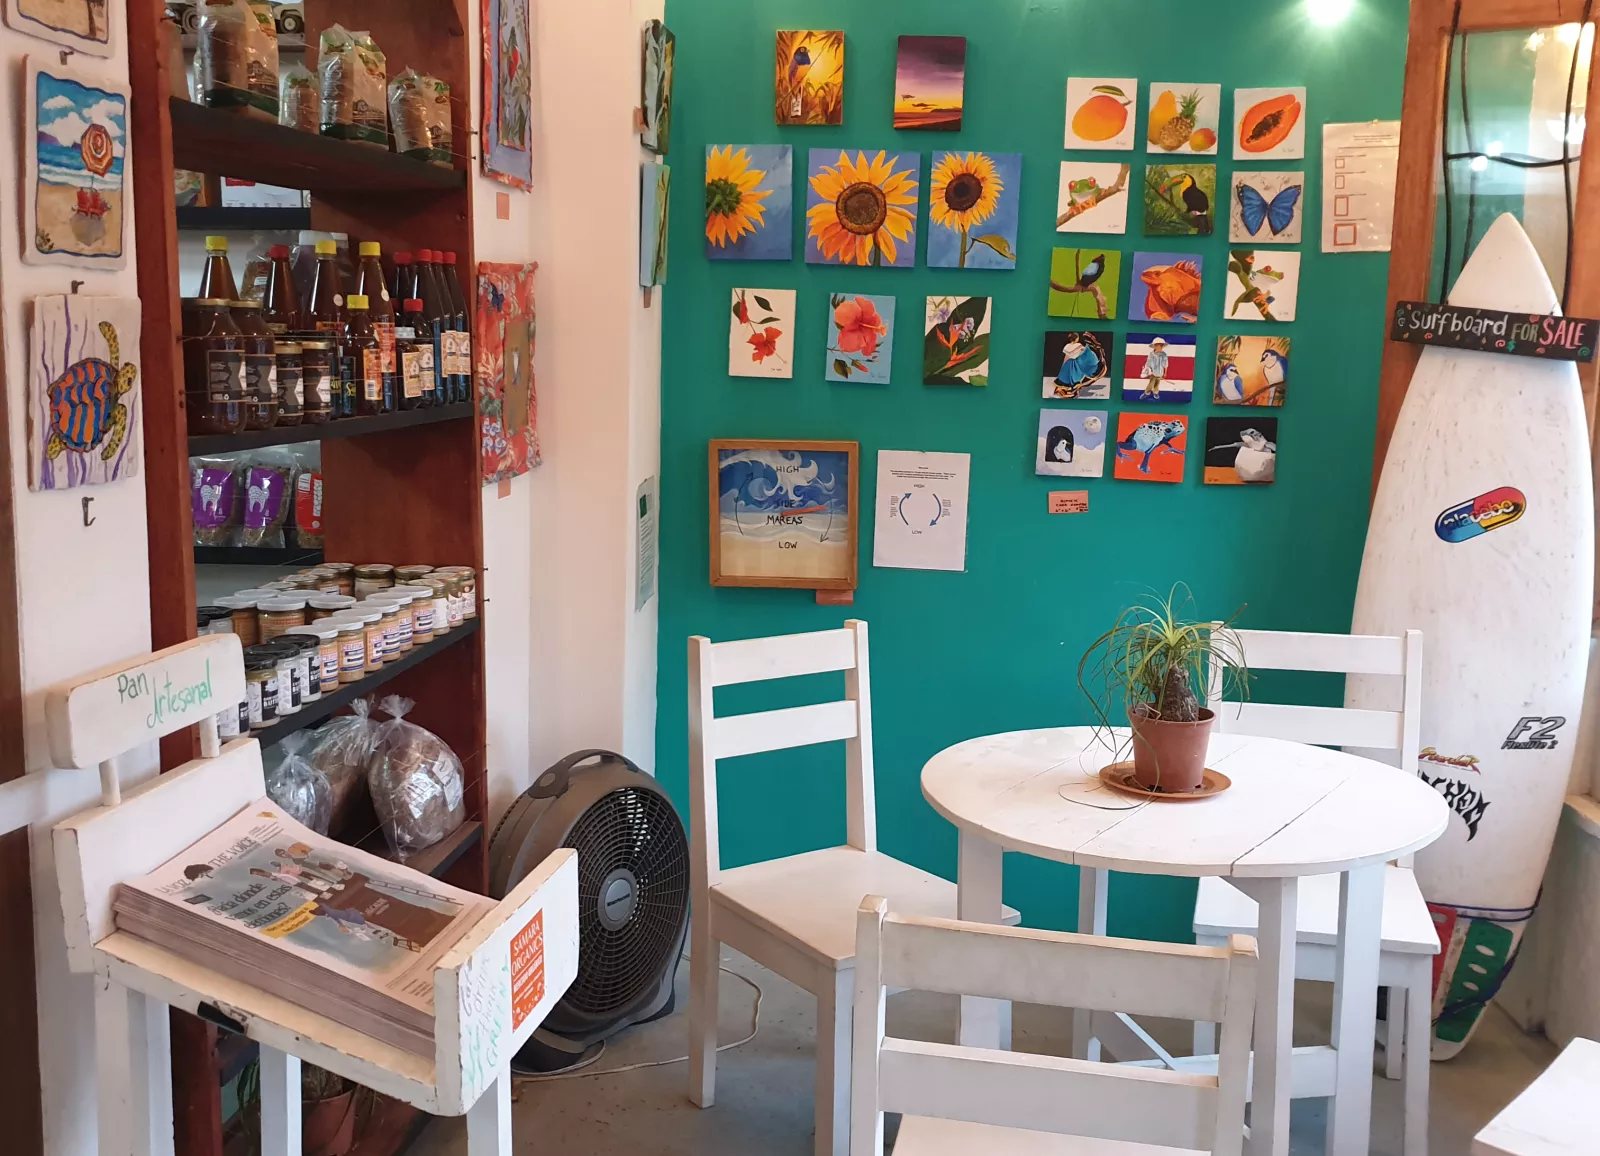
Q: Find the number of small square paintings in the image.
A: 15